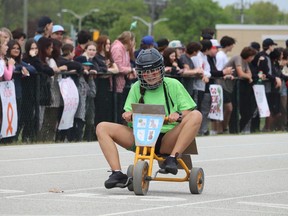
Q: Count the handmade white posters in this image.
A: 4